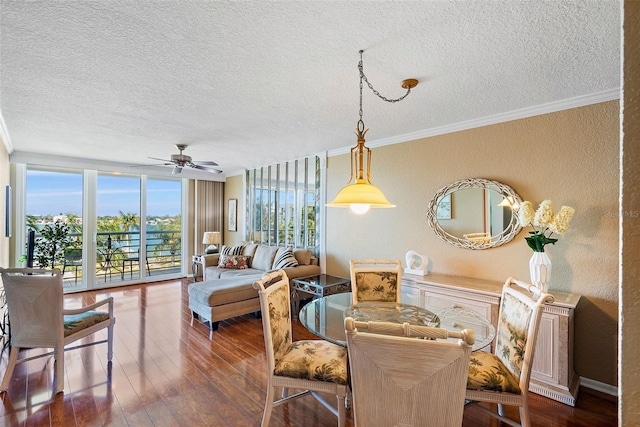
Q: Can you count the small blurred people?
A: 0